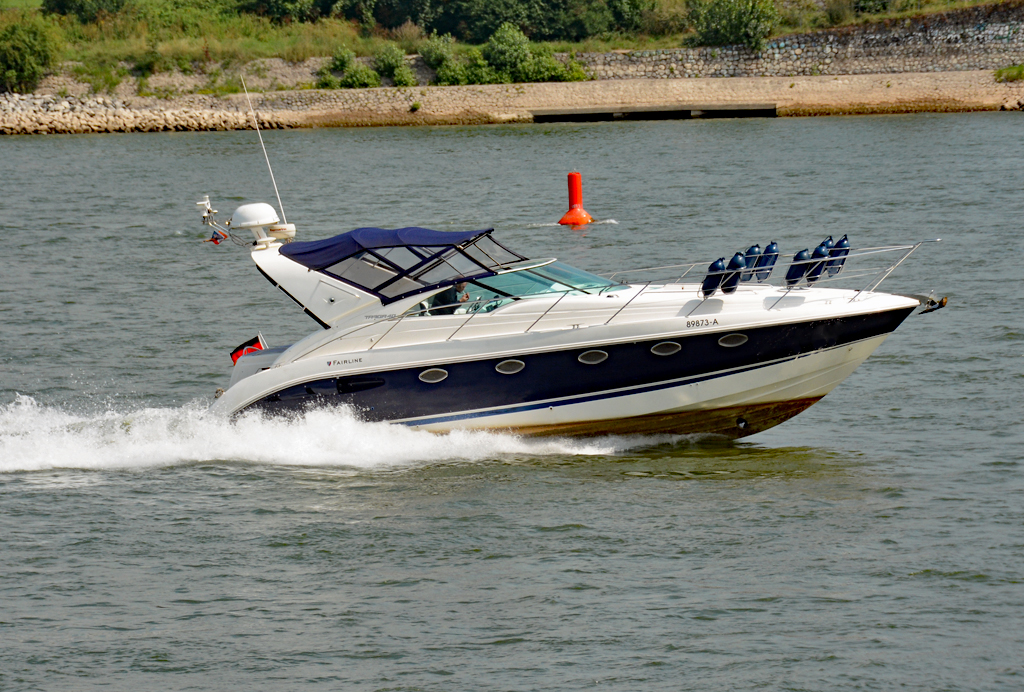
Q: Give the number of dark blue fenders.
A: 8